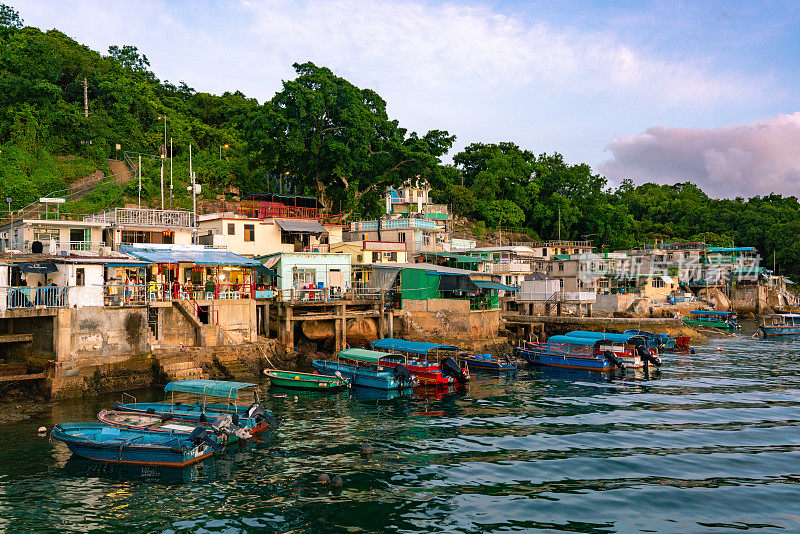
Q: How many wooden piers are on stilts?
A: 1